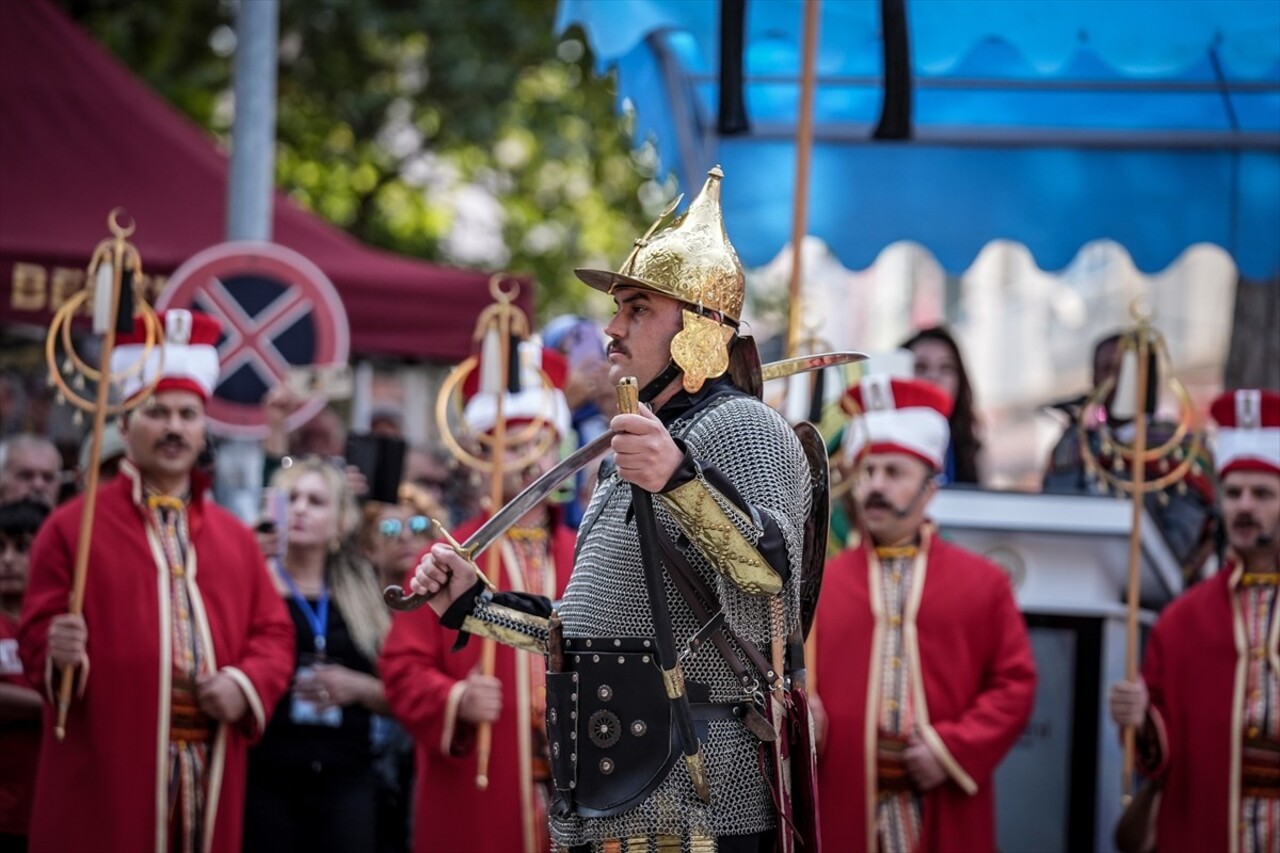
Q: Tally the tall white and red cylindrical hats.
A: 4